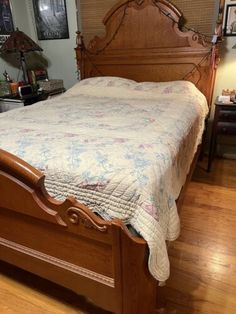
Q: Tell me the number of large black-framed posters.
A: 2